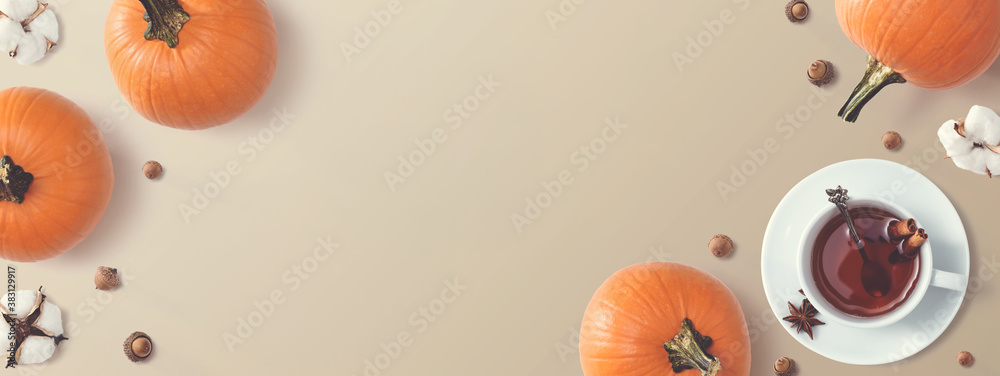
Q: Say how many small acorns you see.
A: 9